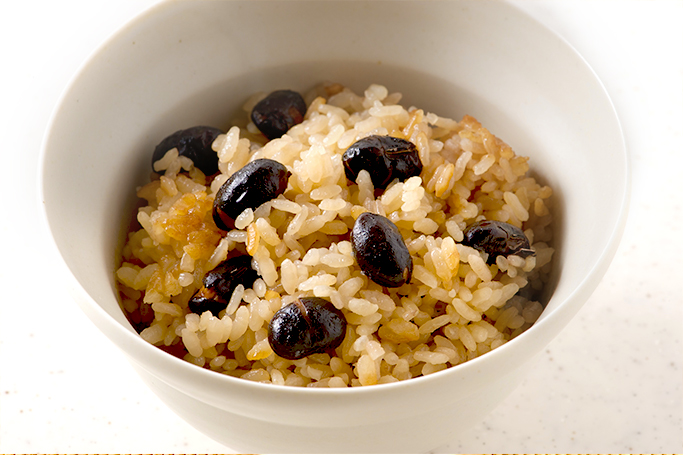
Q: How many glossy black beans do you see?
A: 8